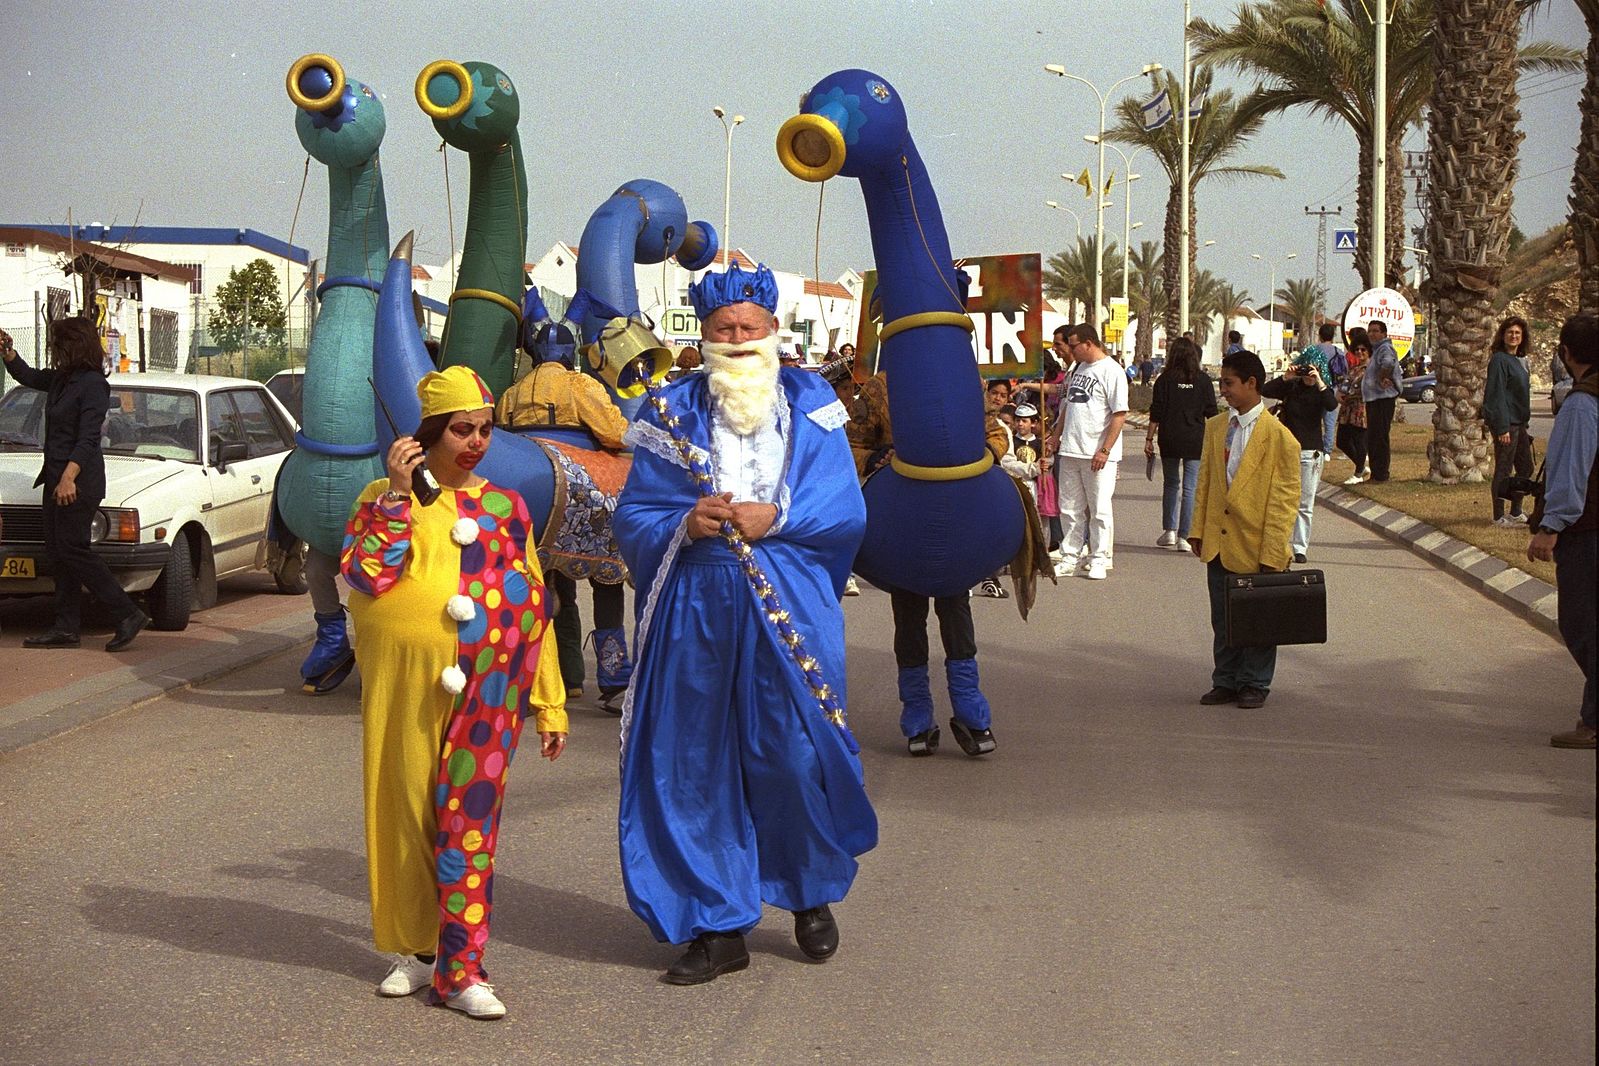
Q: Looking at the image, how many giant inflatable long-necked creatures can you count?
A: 4